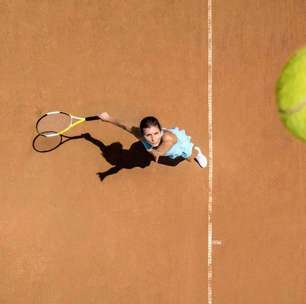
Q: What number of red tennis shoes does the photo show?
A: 0